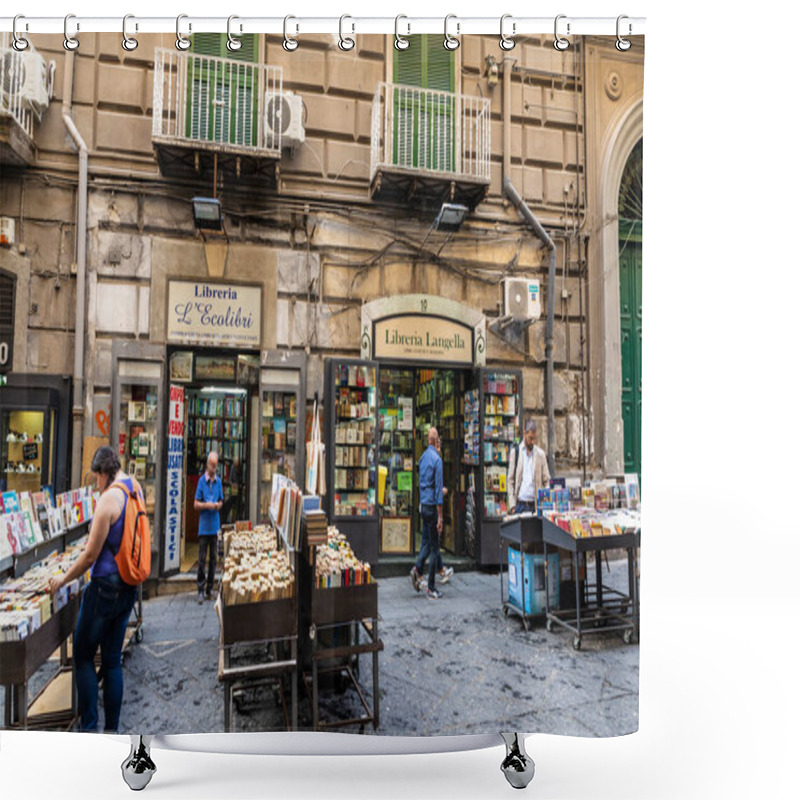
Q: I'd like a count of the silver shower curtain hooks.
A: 12